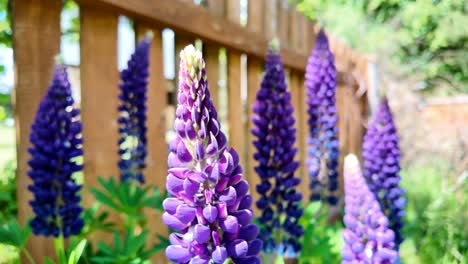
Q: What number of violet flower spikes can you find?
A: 7